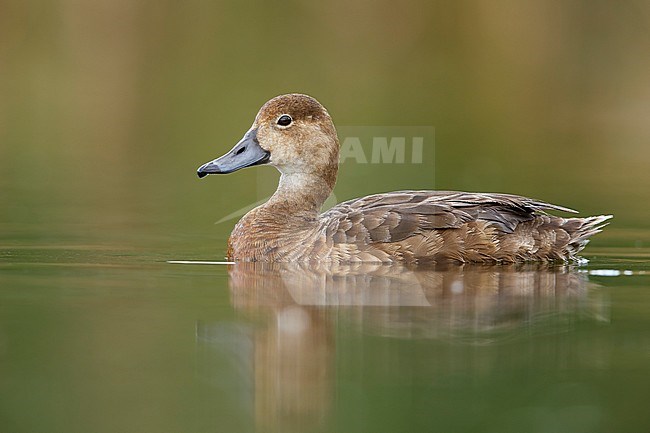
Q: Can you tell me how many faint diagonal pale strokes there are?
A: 1